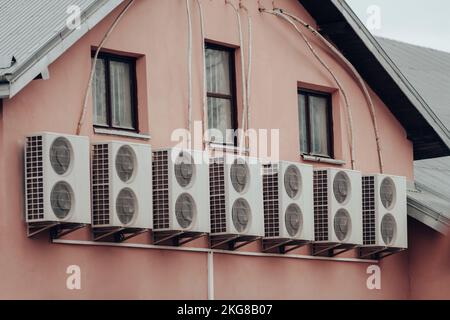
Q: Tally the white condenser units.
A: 7